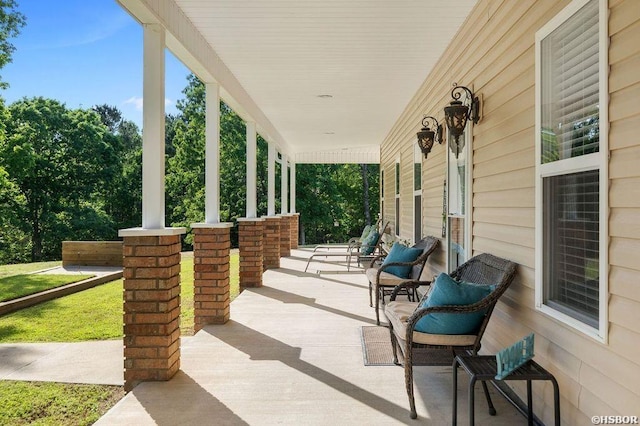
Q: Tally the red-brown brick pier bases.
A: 6